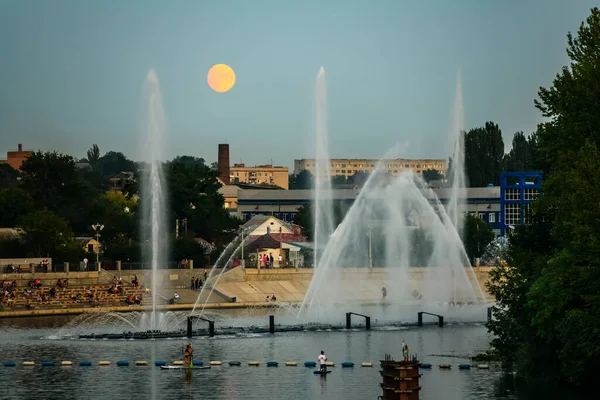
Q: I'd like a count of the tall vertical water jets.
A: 3